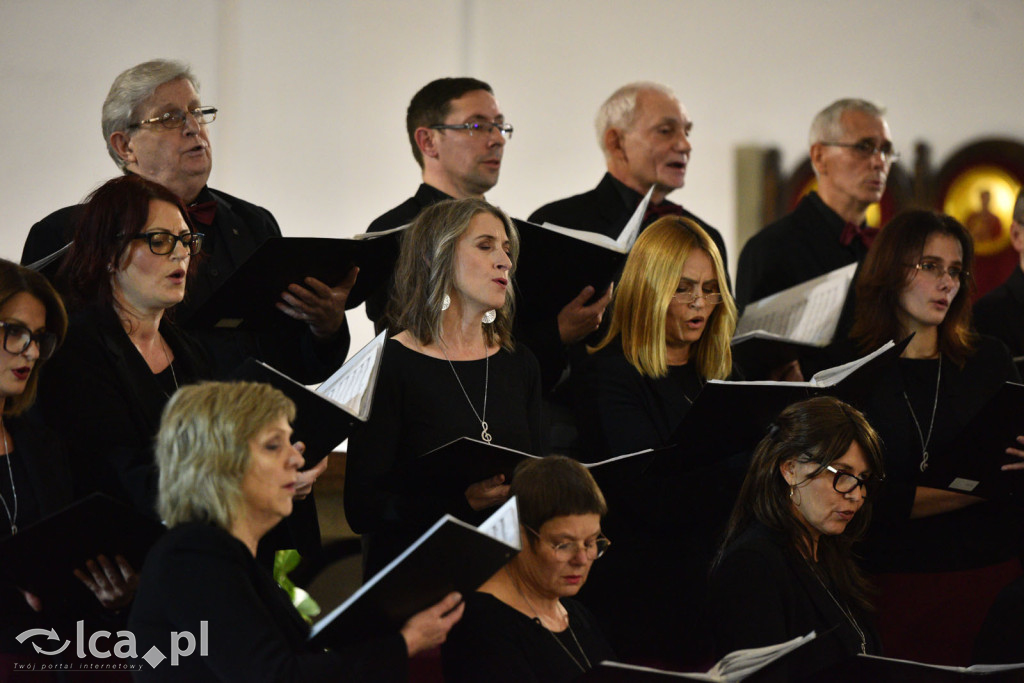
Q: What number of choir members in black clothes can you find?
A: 13